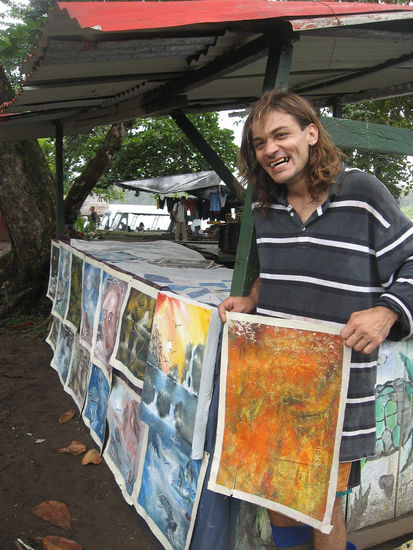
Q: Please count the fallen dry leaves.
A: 5